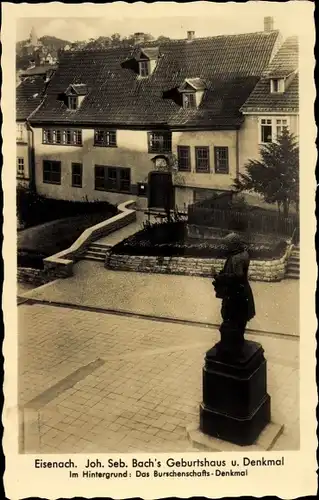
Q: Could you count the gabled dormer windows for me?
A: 3